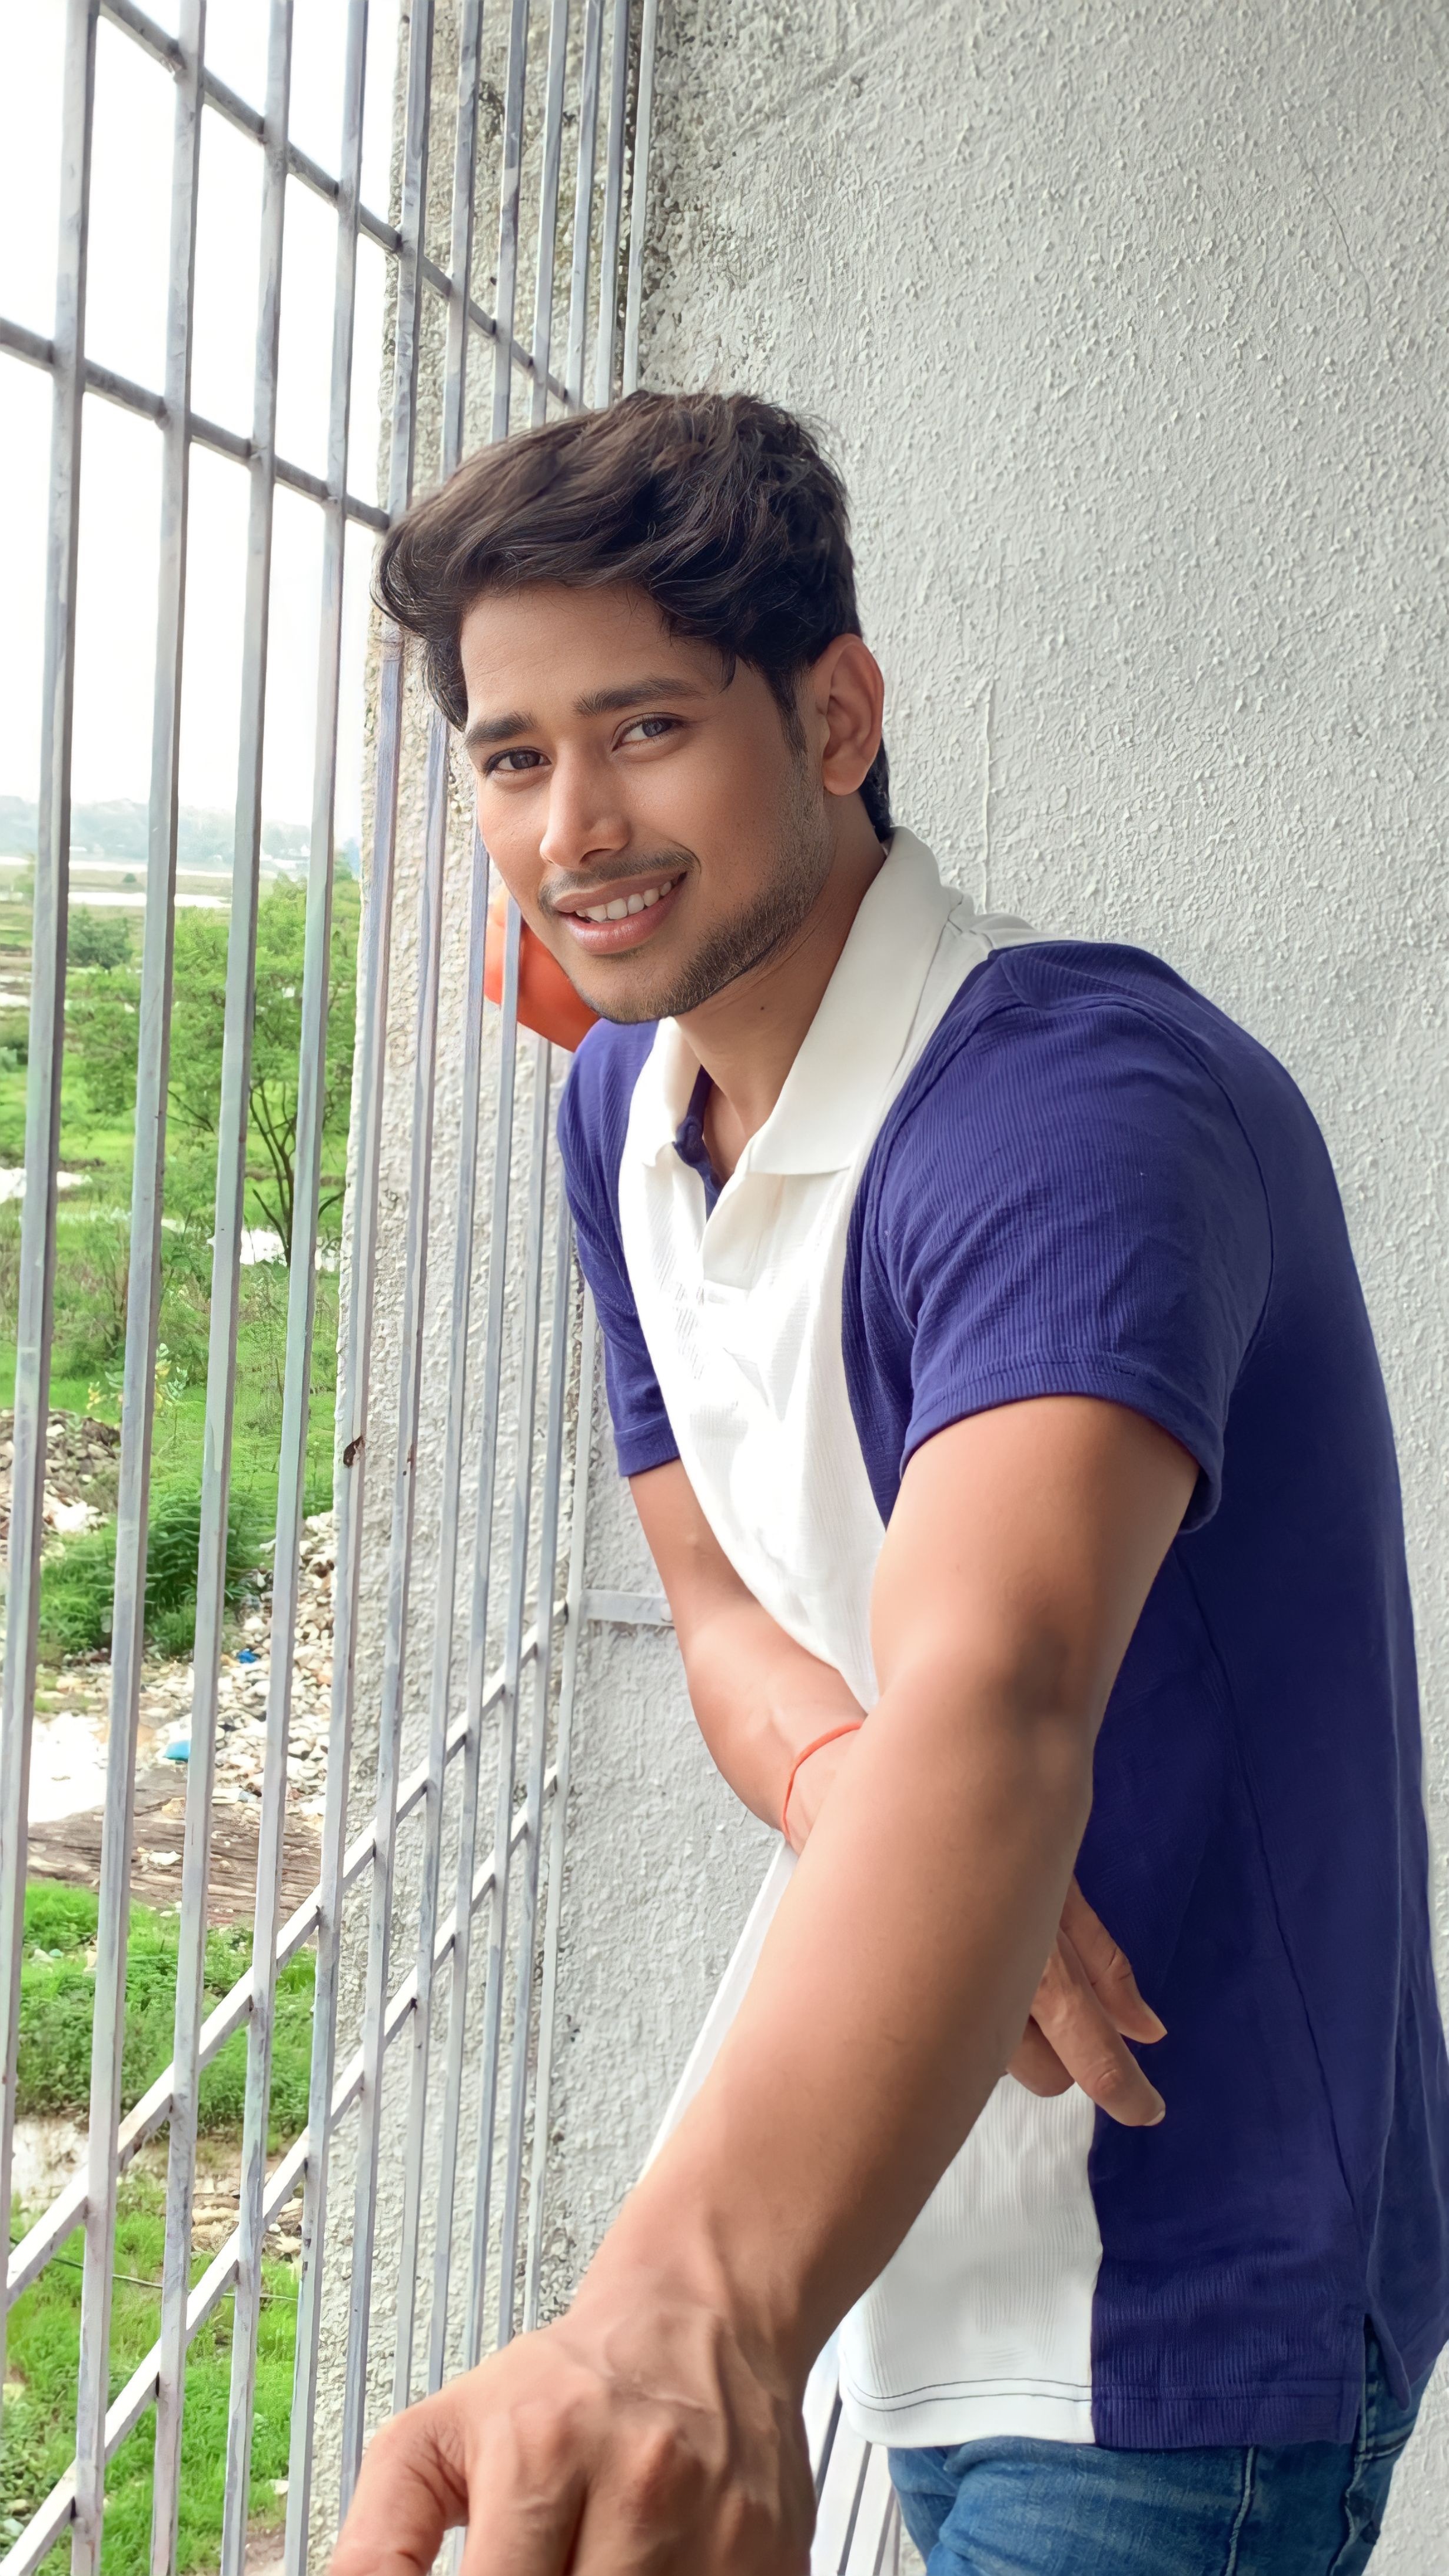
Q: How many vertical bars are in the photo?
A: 11